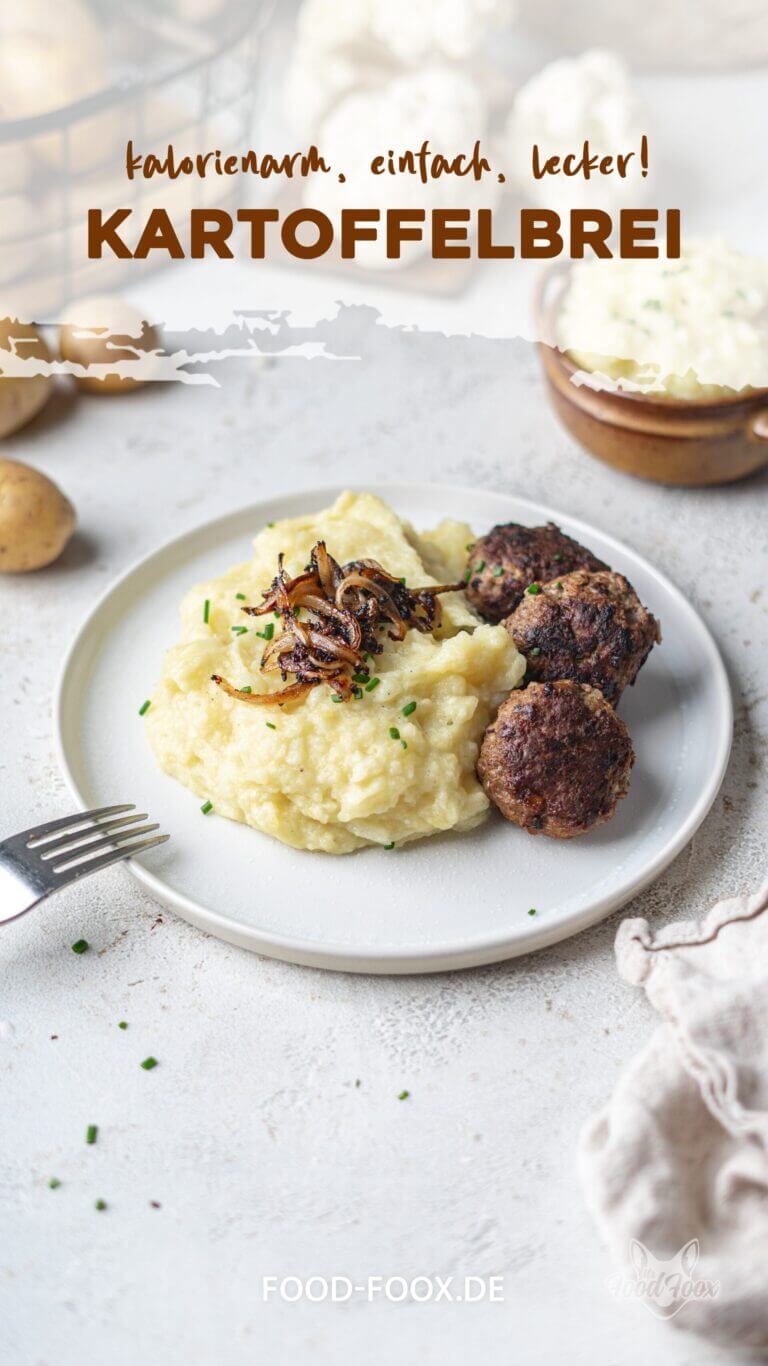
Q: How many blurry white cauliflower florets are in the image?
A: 3